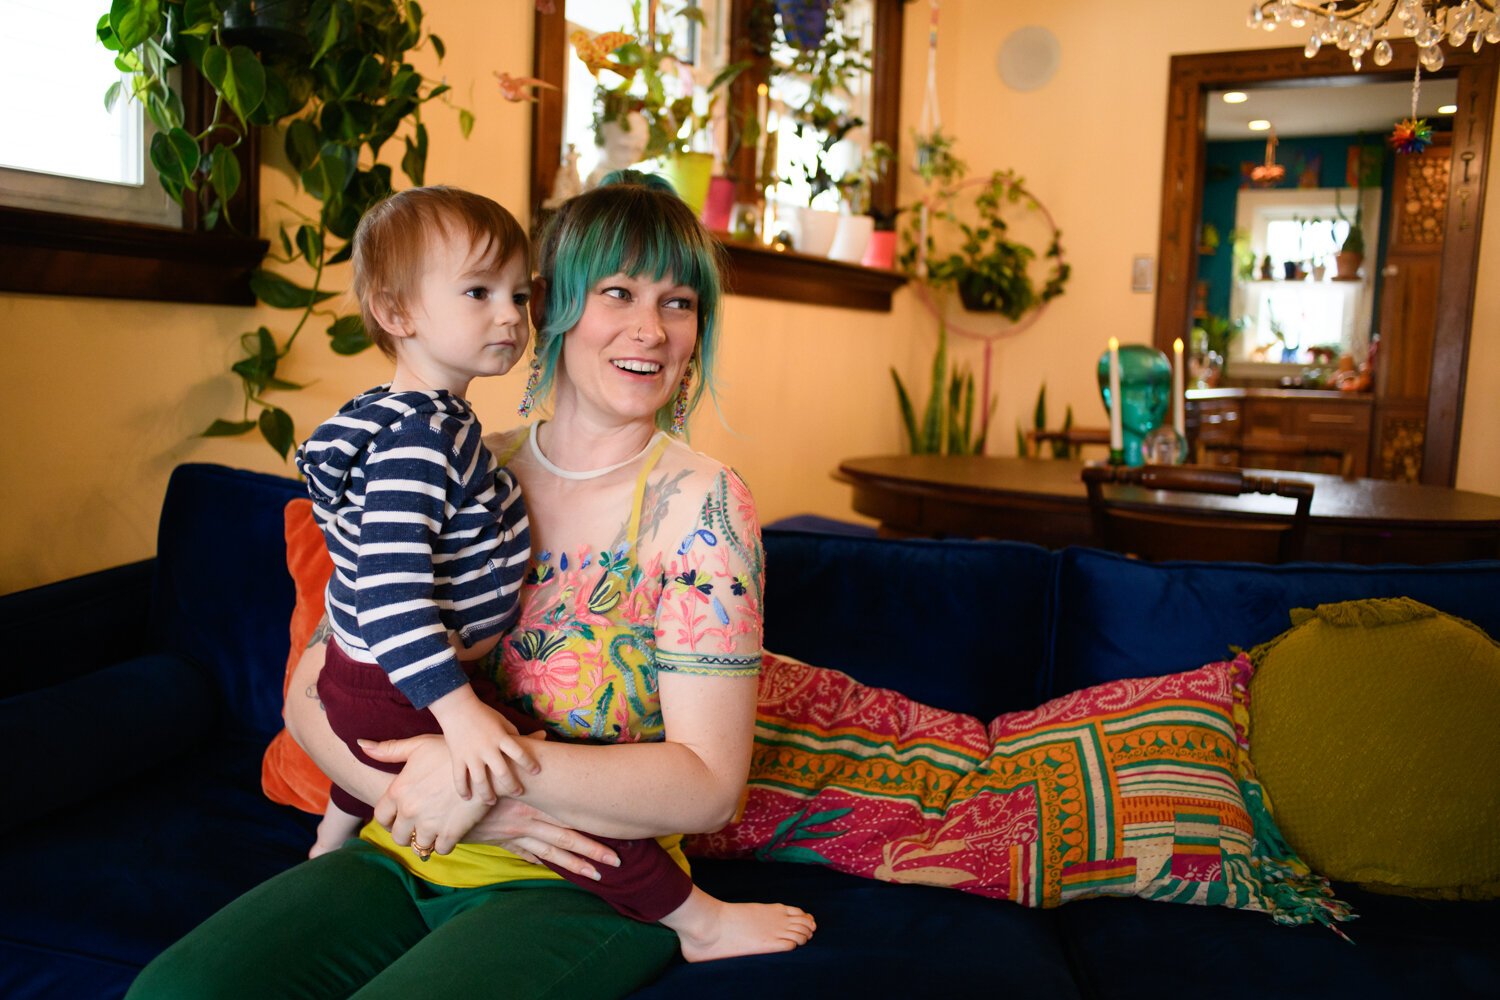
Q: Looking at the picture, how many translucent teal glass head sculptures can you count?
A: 1